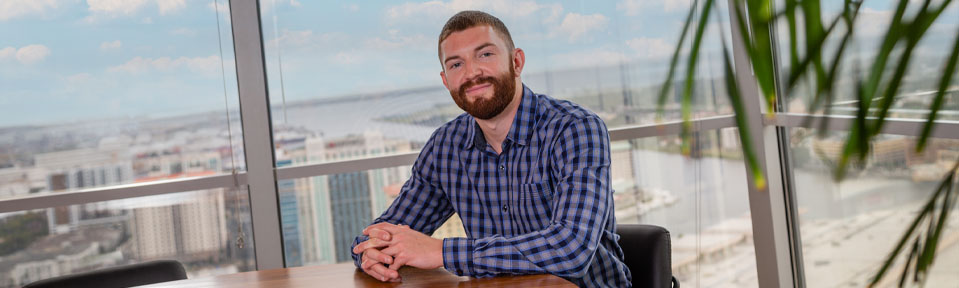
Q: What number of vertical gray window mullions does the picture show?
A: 2